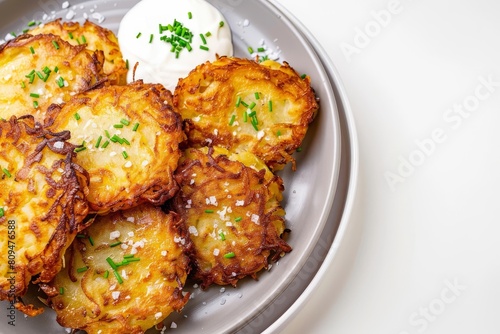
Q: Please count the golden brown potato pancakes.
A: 7